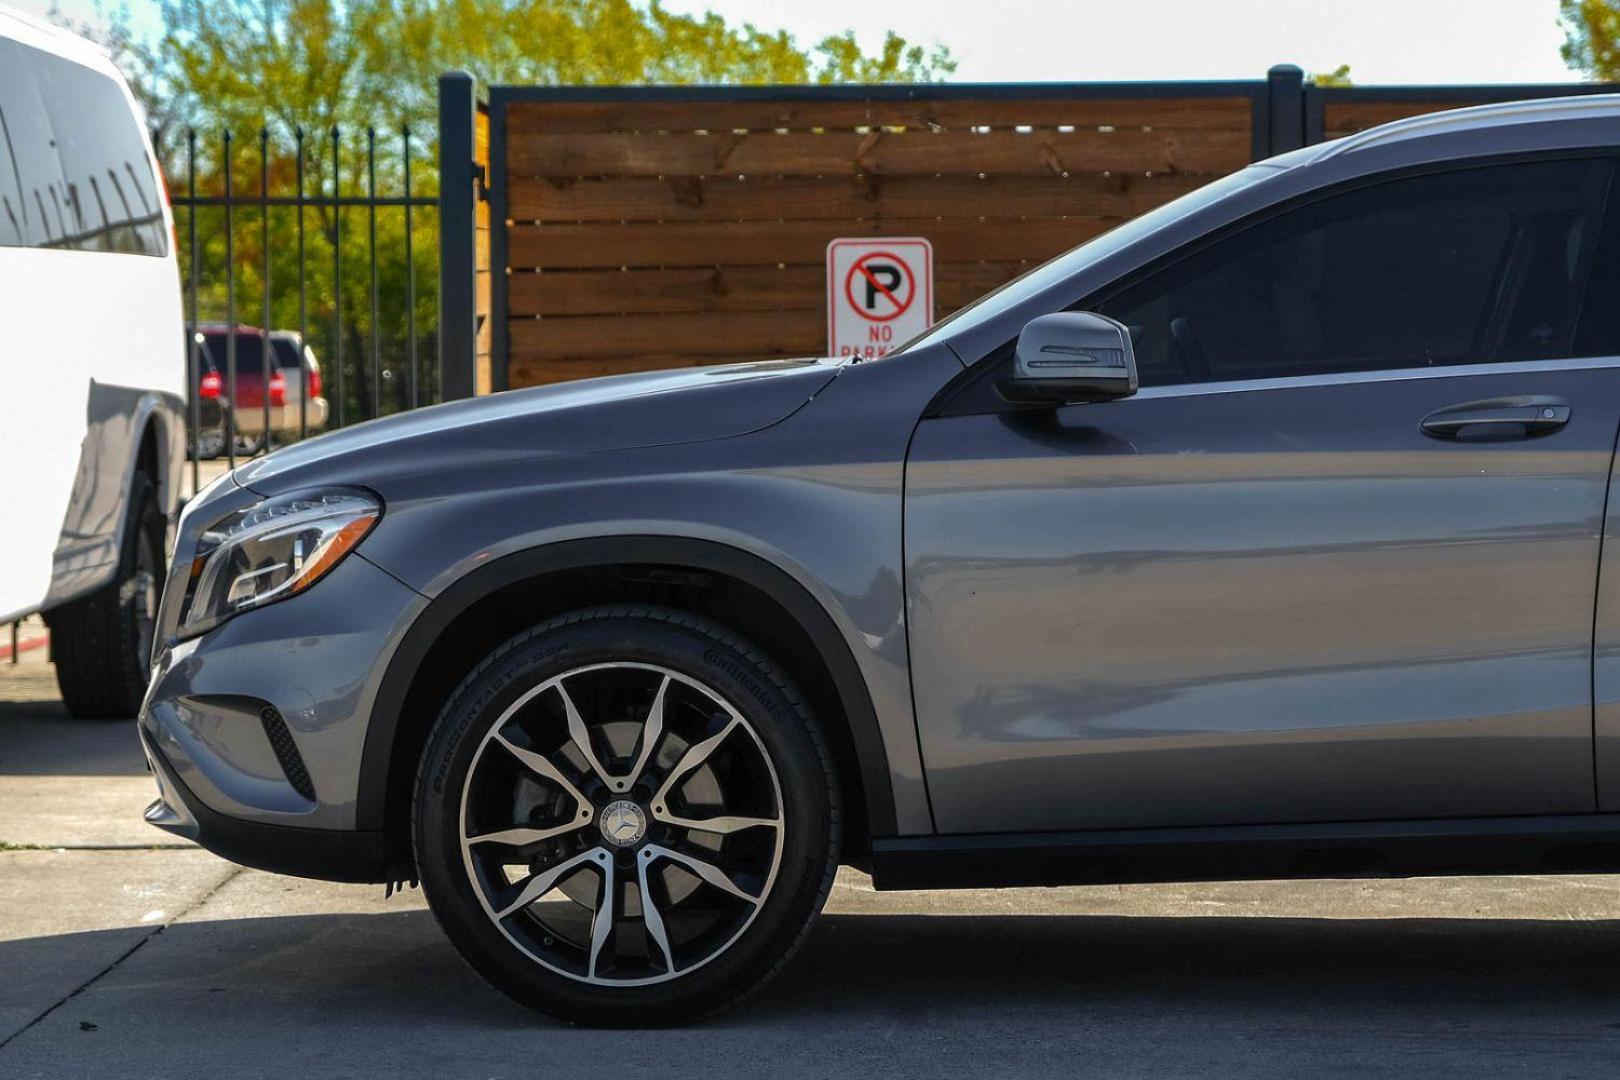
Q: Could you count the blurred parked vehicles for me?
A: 3